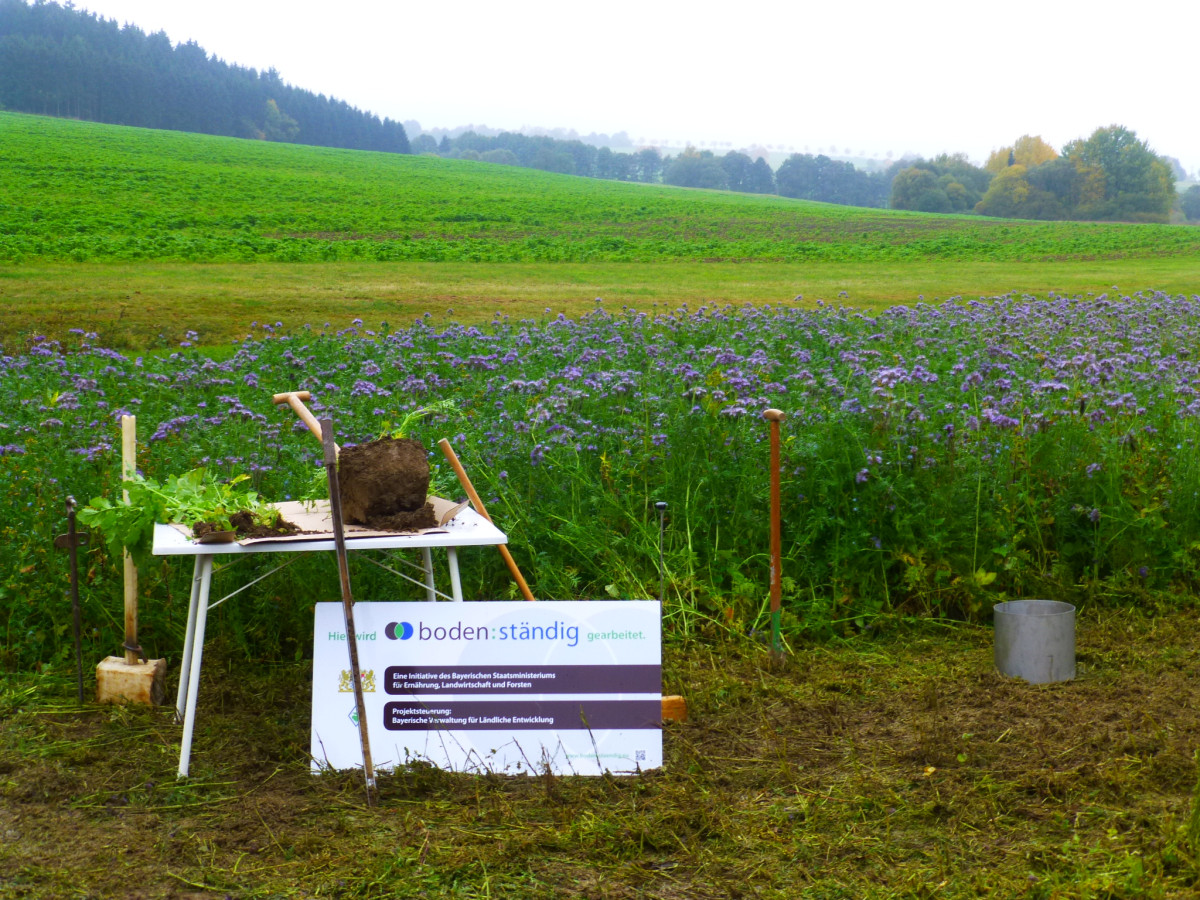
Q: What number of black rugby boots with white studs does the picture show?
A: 0